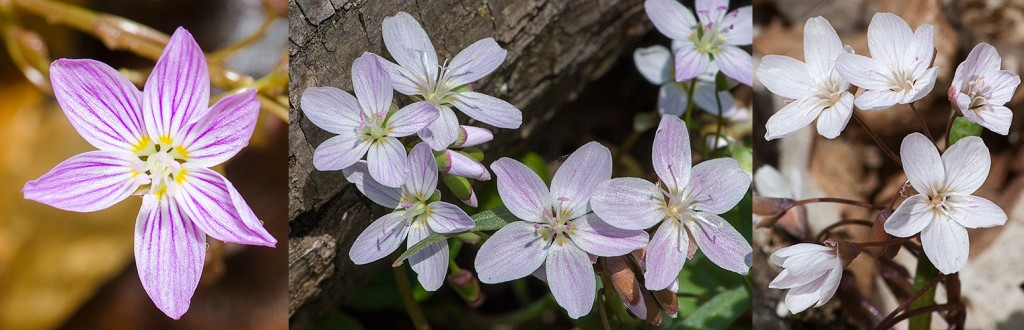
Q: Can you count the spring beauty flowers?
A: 13